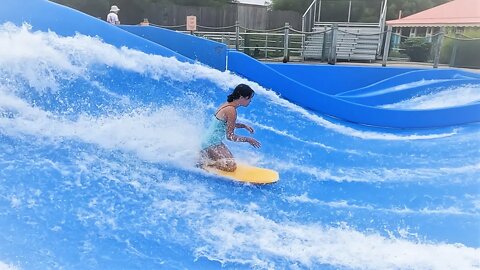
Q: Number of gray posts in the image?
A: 5